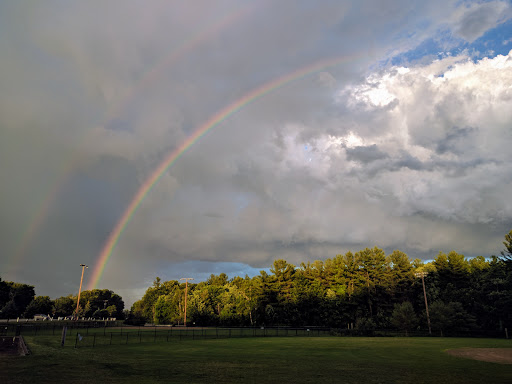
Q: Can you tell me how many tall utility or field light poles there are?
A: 3